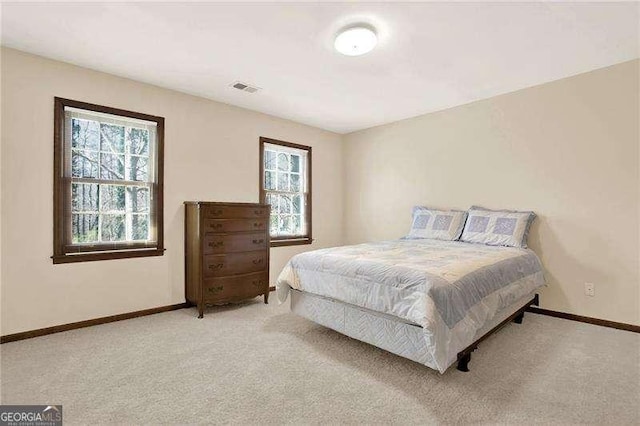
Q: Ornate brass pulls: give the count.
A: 10